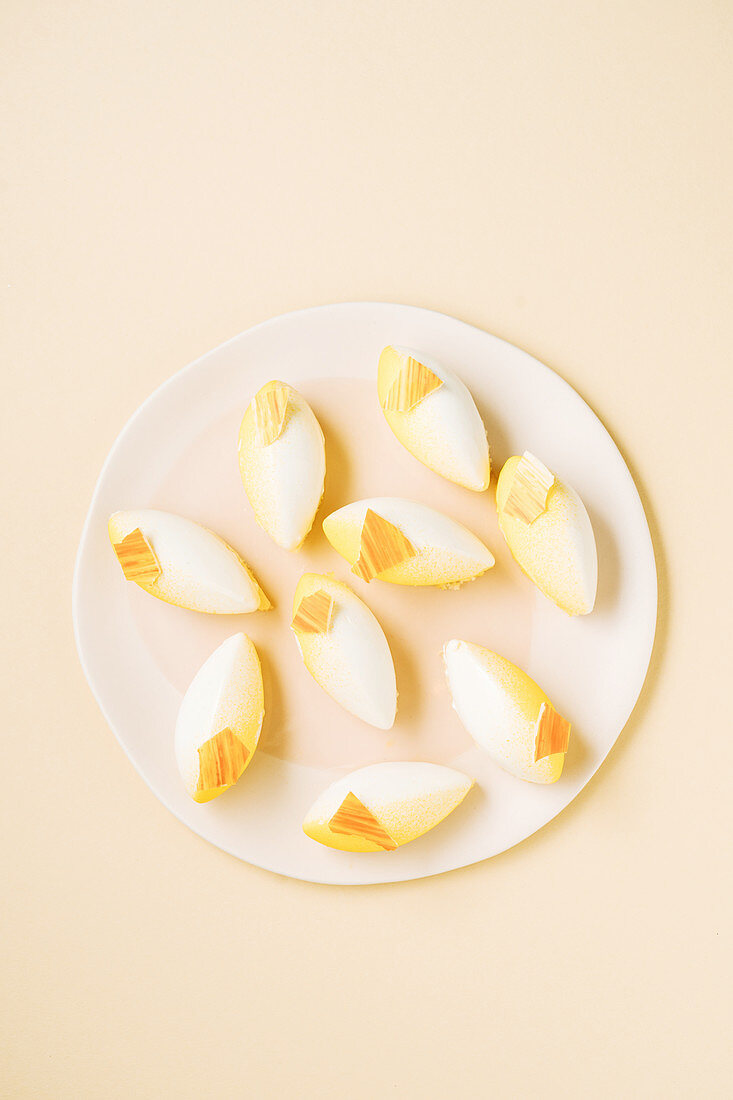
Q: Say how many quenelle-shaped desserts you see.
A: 9